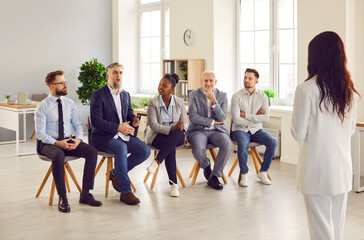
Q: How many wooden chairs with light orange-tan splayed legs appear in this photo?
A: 5